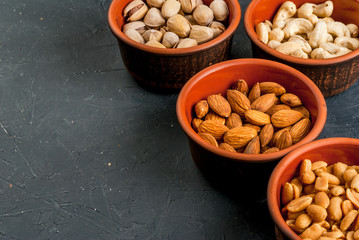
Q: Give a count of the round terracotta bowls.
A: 4